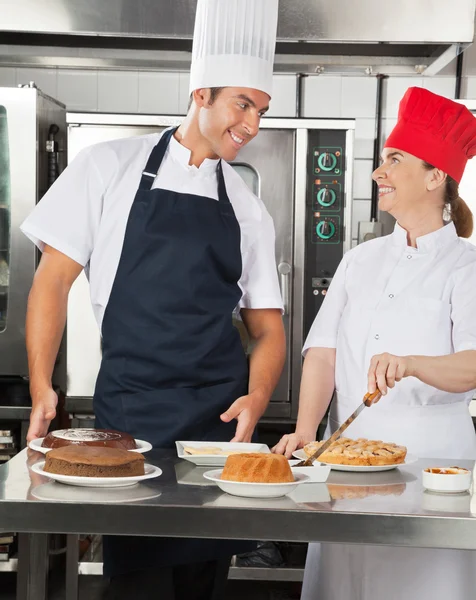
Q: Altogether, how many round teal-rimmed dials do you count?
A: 3